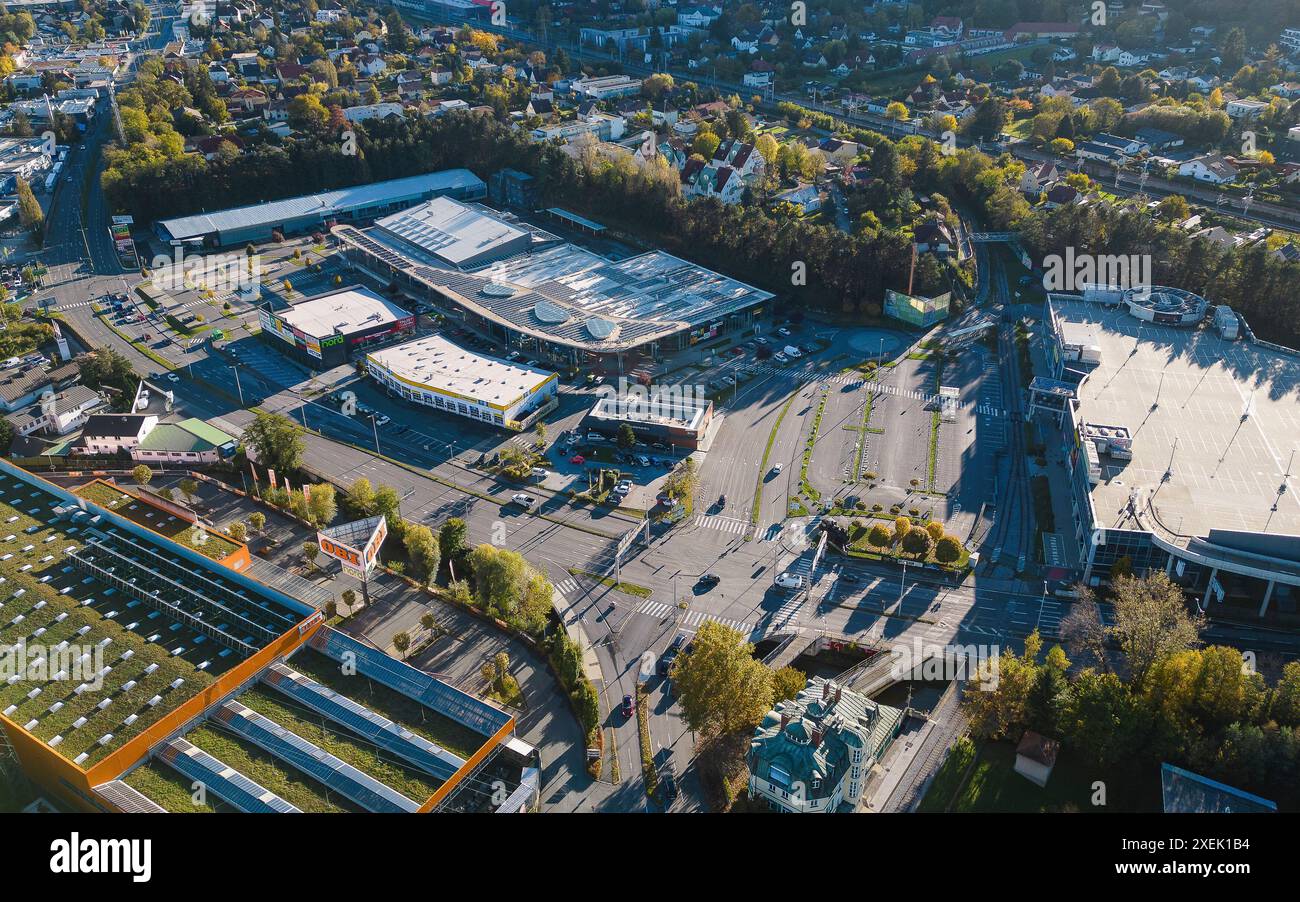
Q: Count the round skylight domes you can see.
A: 3